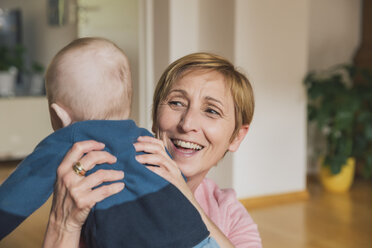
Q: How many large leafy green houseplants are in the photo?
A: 1